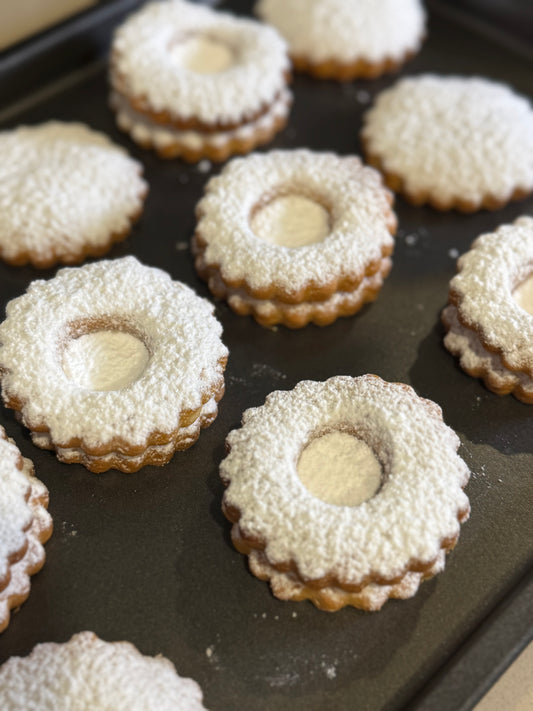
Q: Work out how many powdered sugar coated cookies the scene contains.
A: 10